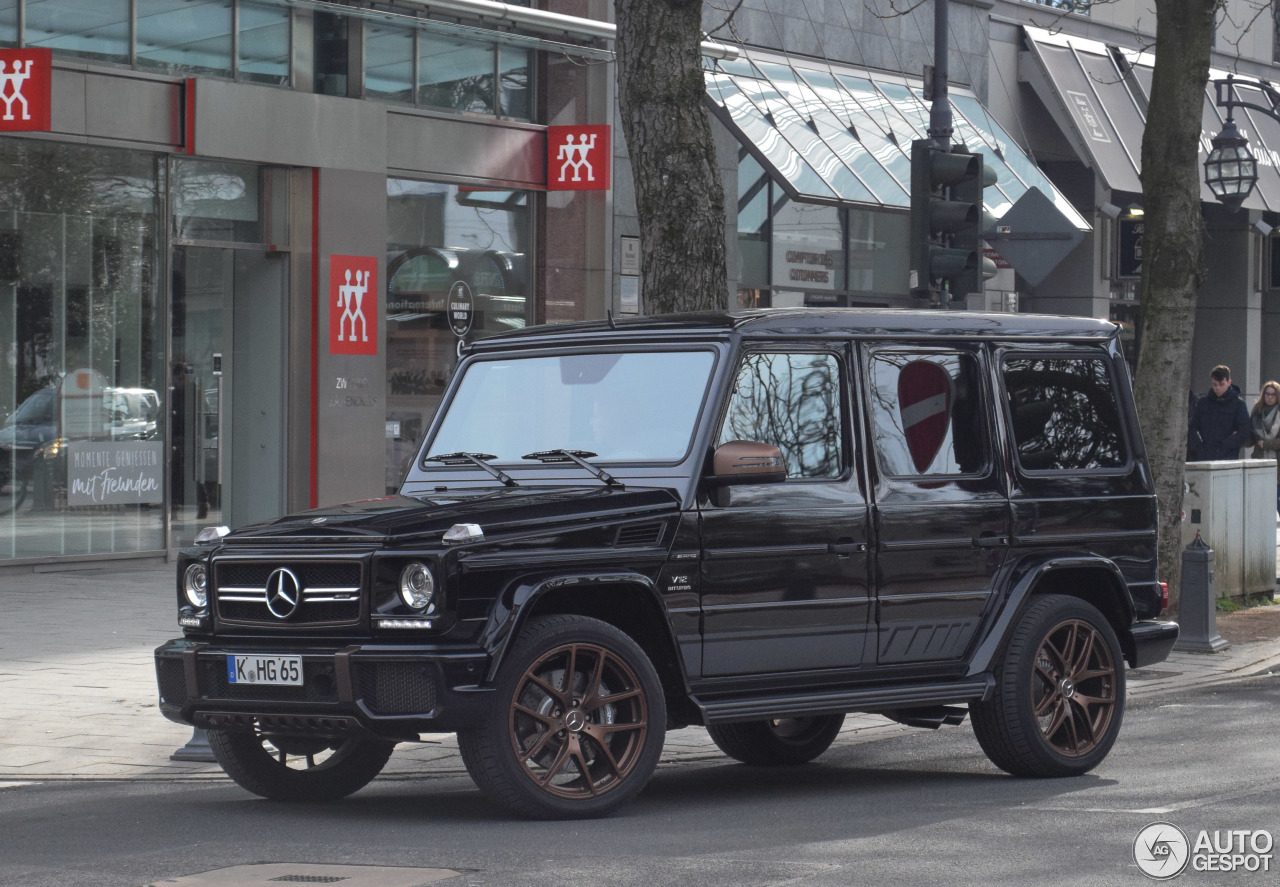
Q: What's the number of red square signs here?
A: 3